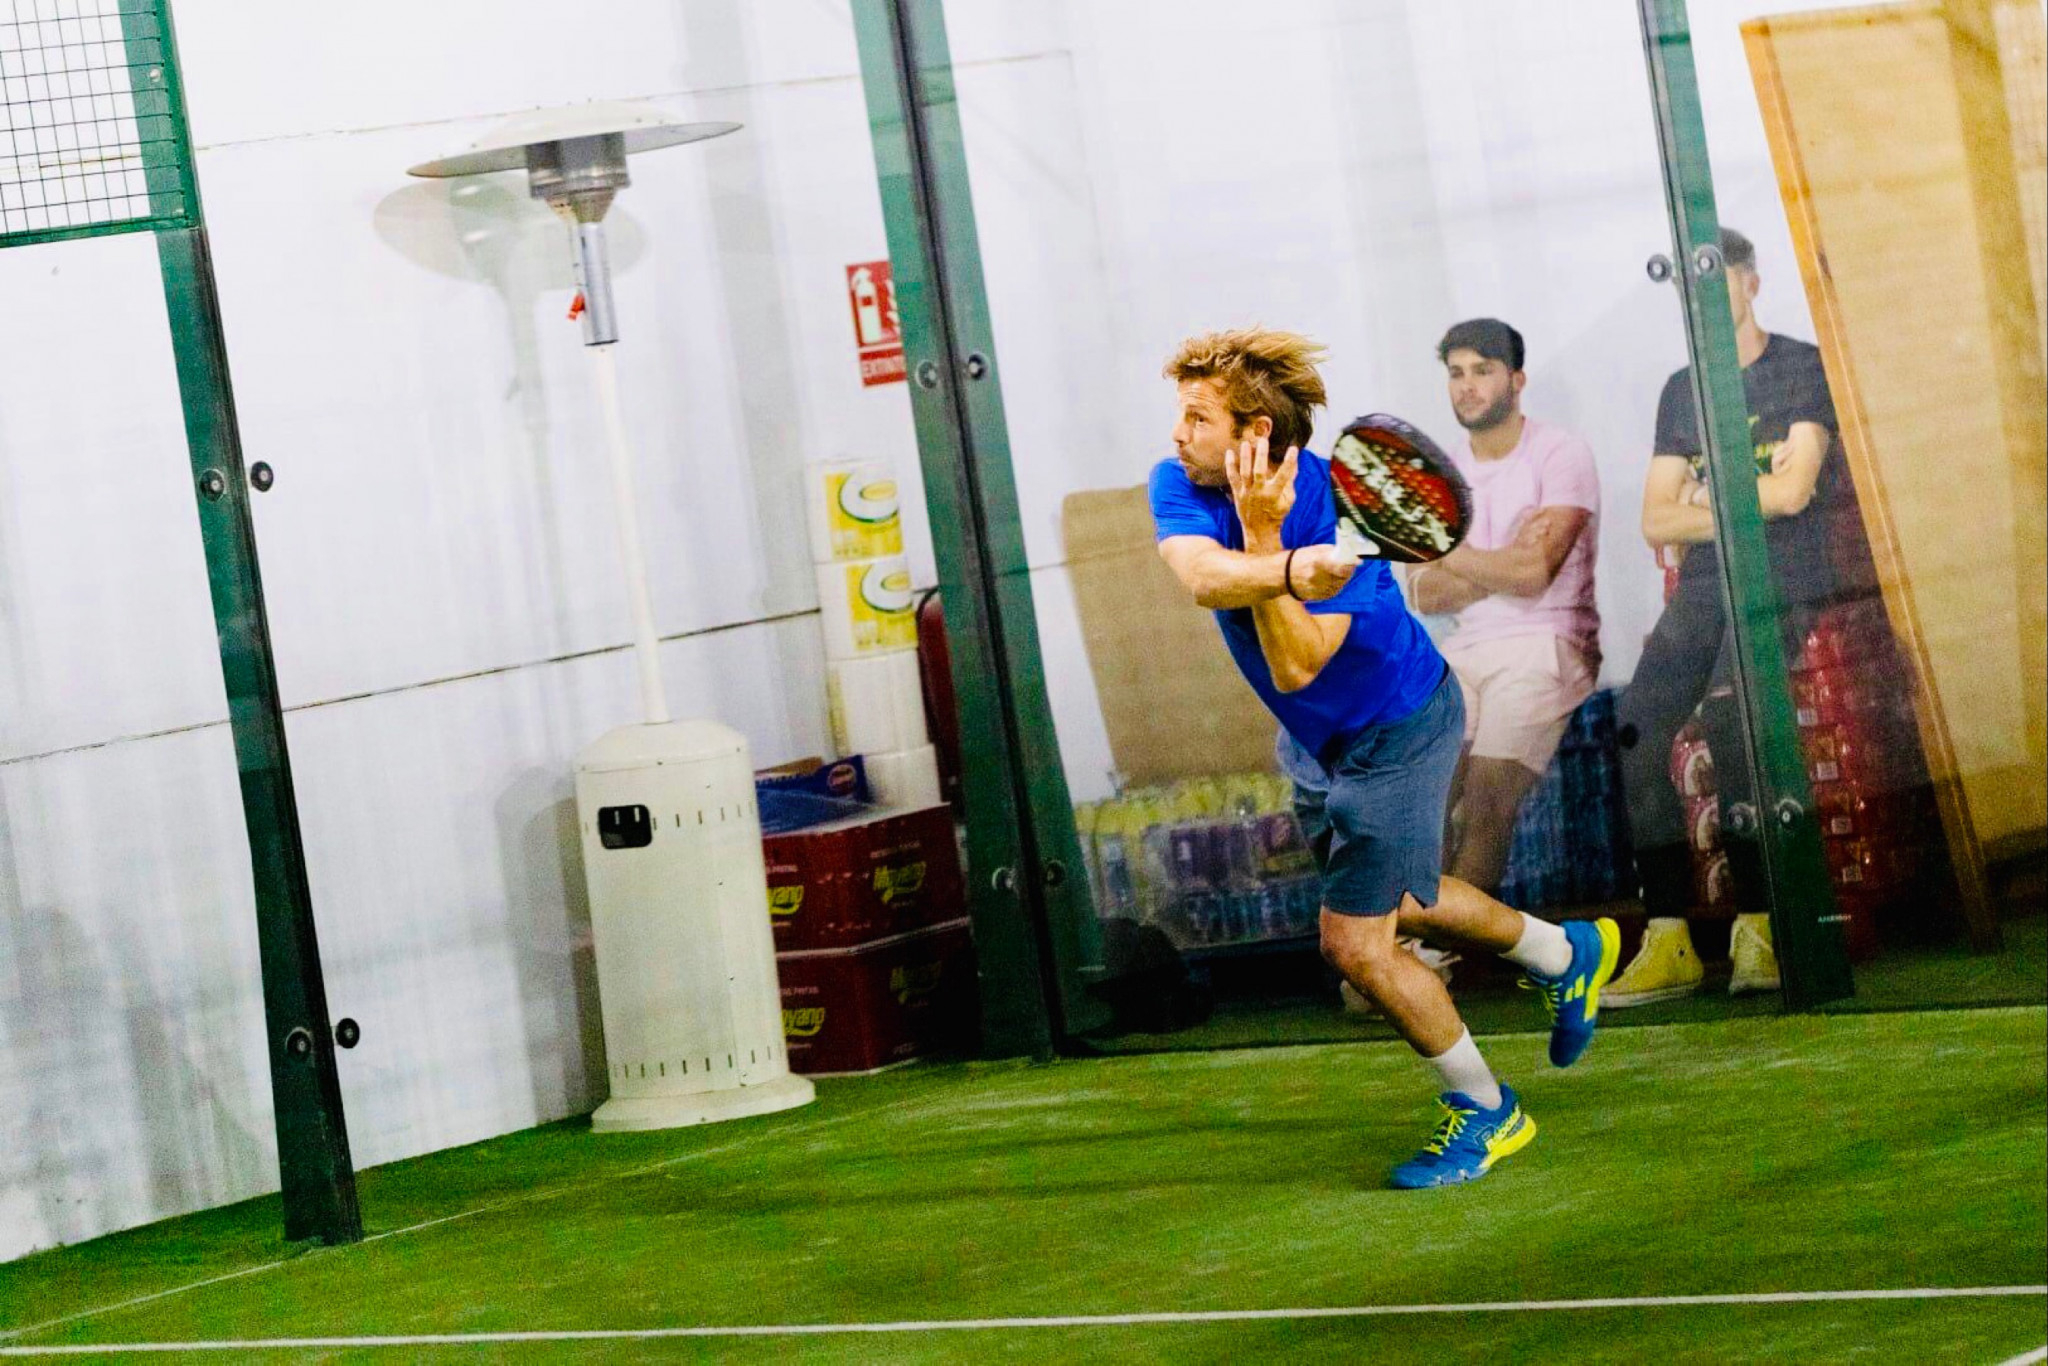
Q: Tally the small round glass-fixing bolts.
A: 12